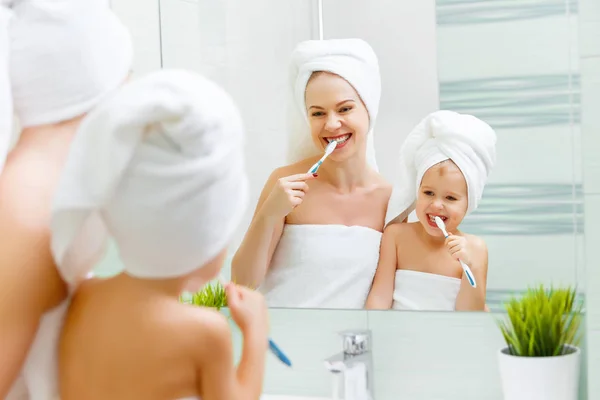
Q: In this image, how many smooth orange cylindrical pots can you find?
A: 0